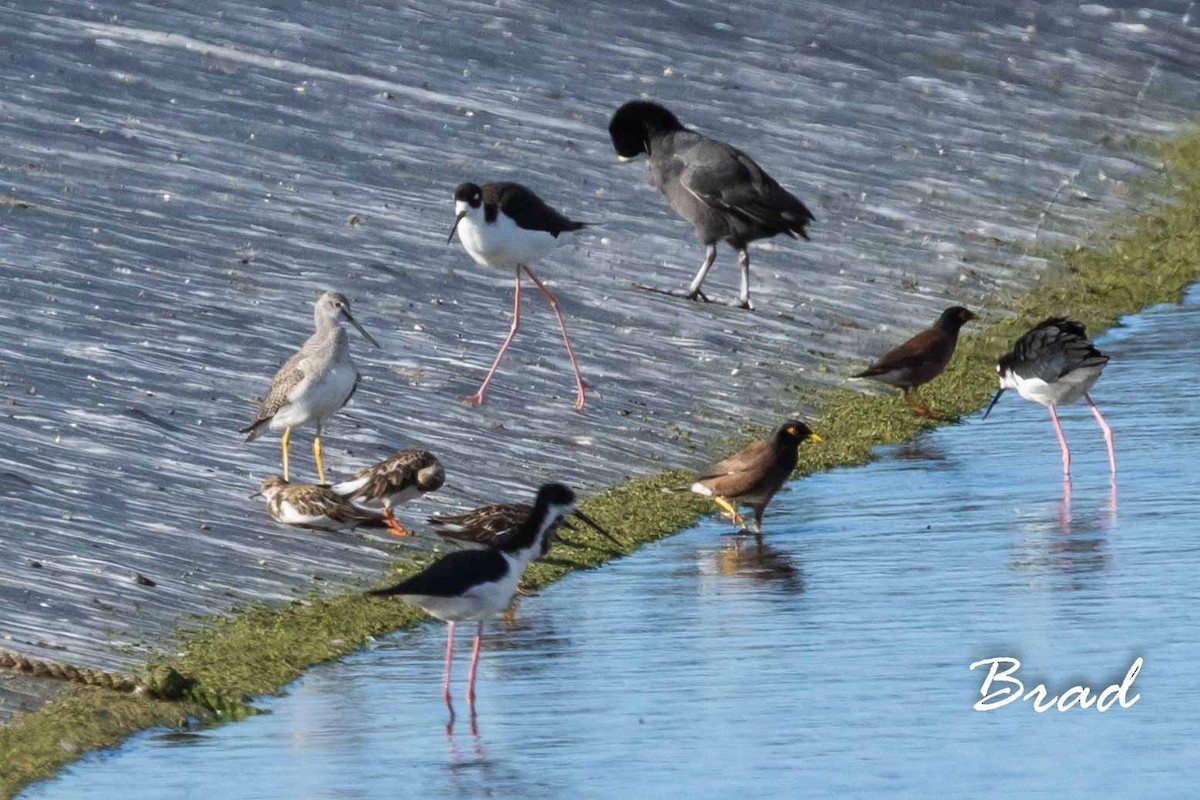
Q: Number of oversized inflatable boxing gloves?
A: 0